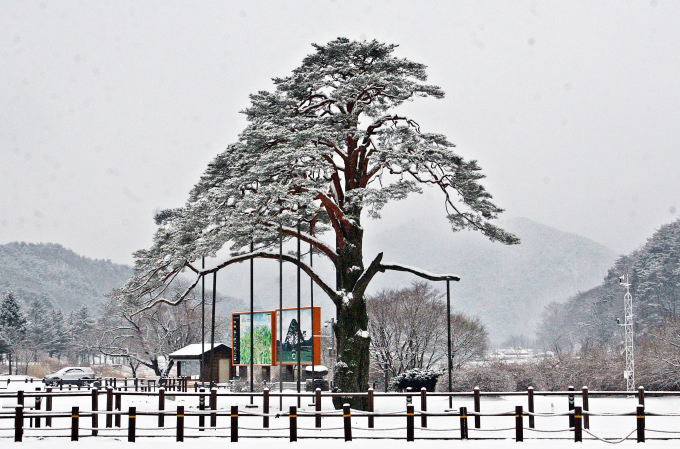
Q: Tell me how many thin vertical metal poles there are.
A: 7